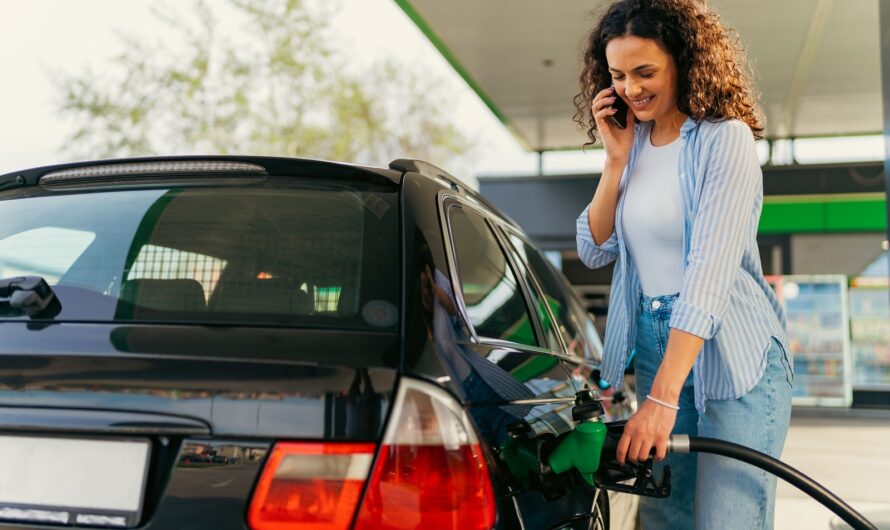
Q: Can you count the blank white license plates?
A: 1